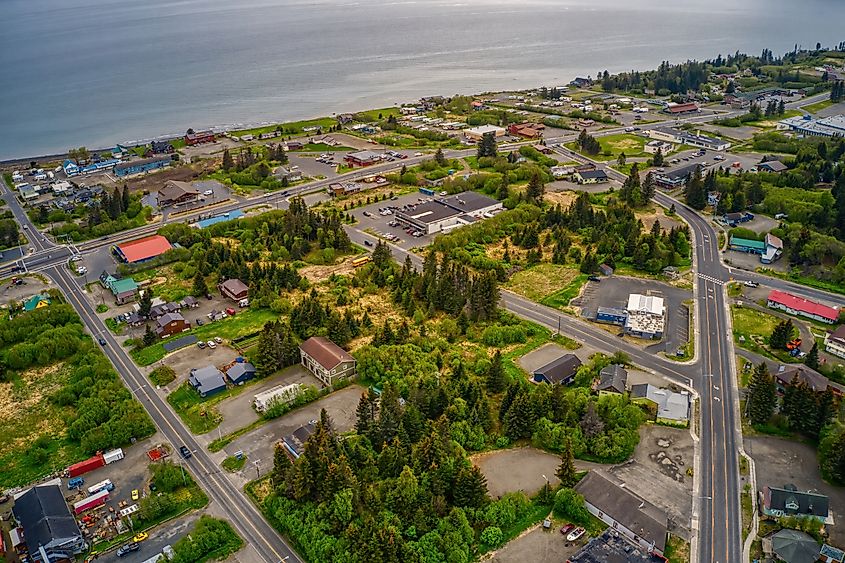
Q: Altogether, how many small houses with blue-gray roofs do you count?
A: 2